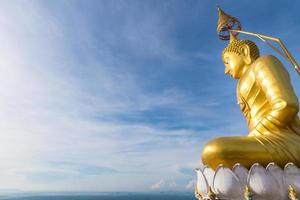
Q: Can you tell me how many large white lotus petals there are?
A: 7